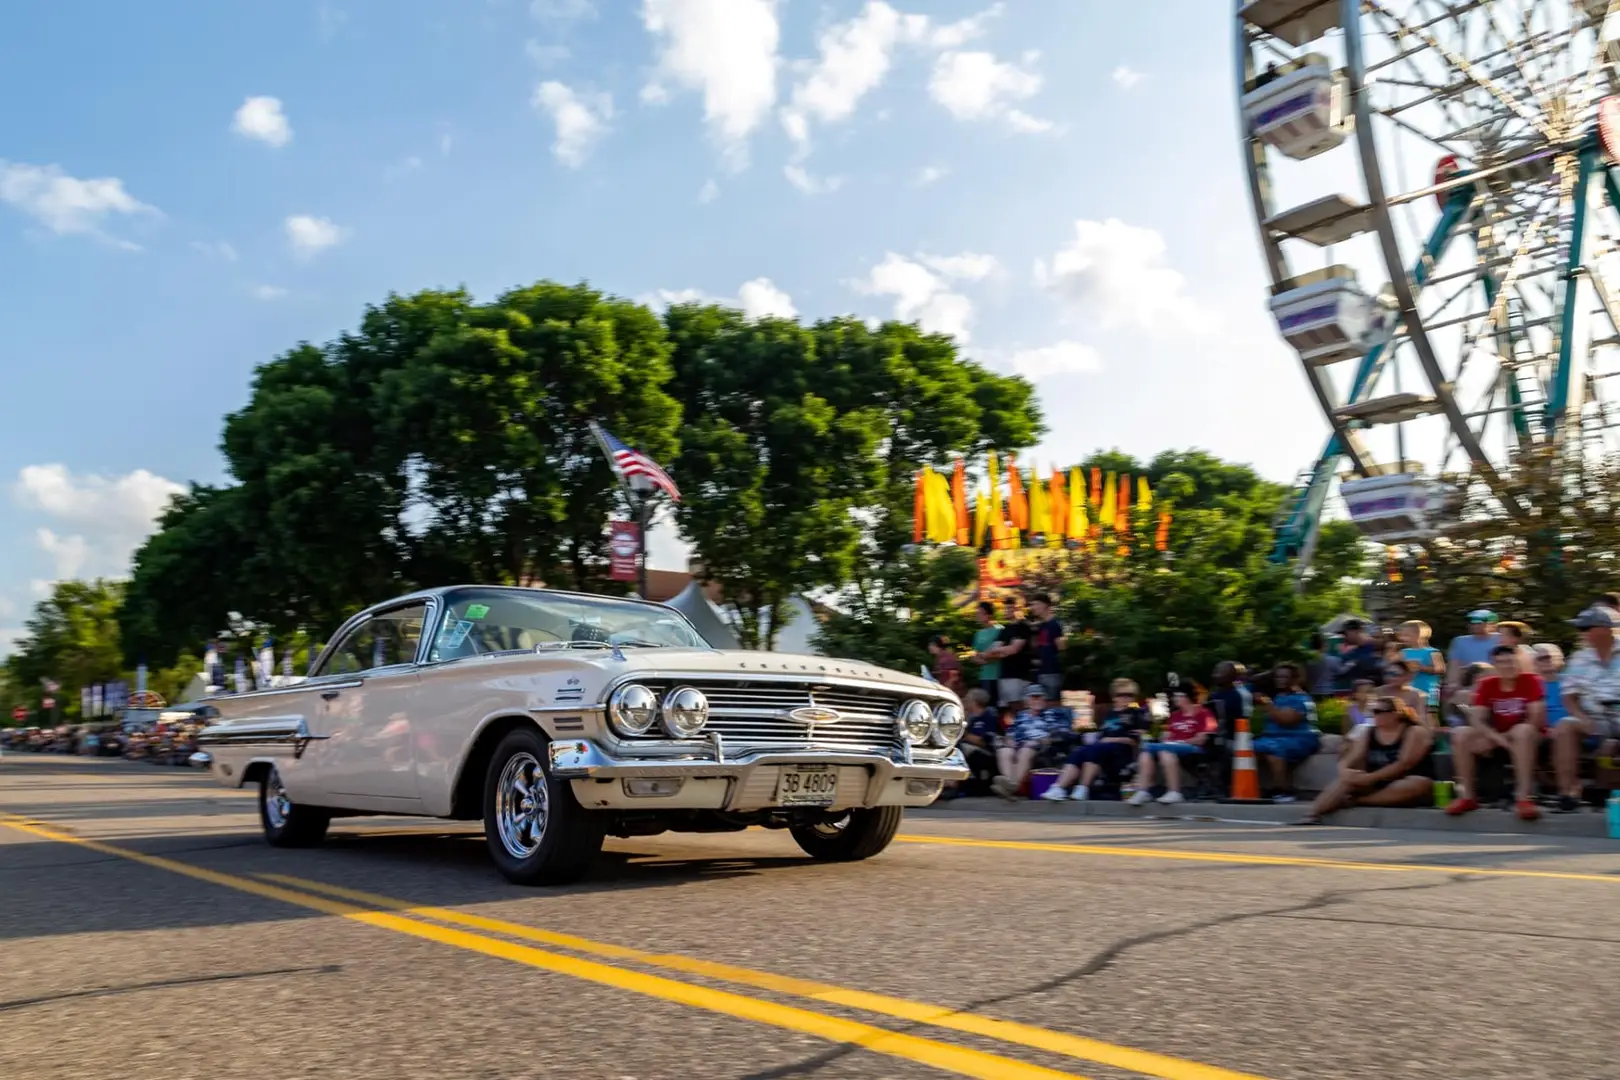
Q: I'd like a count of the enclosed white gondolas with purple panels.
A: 3